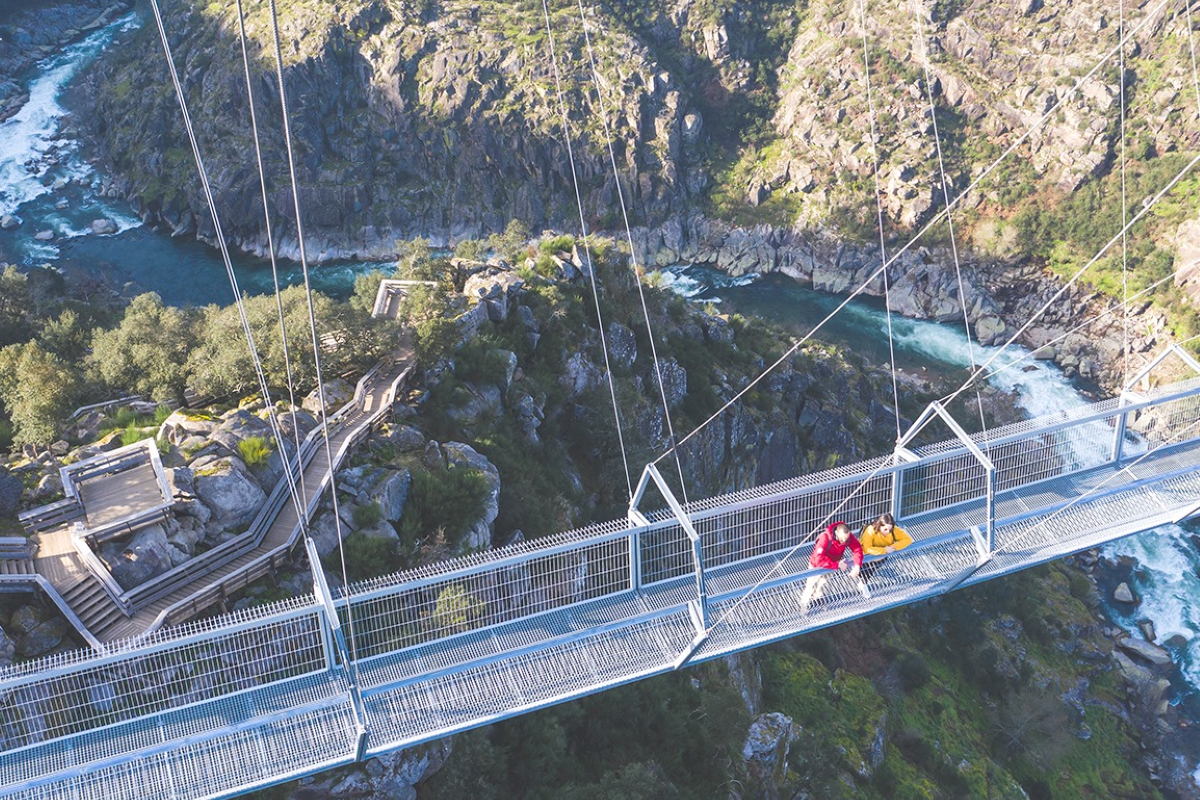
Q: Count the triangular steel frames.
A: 4